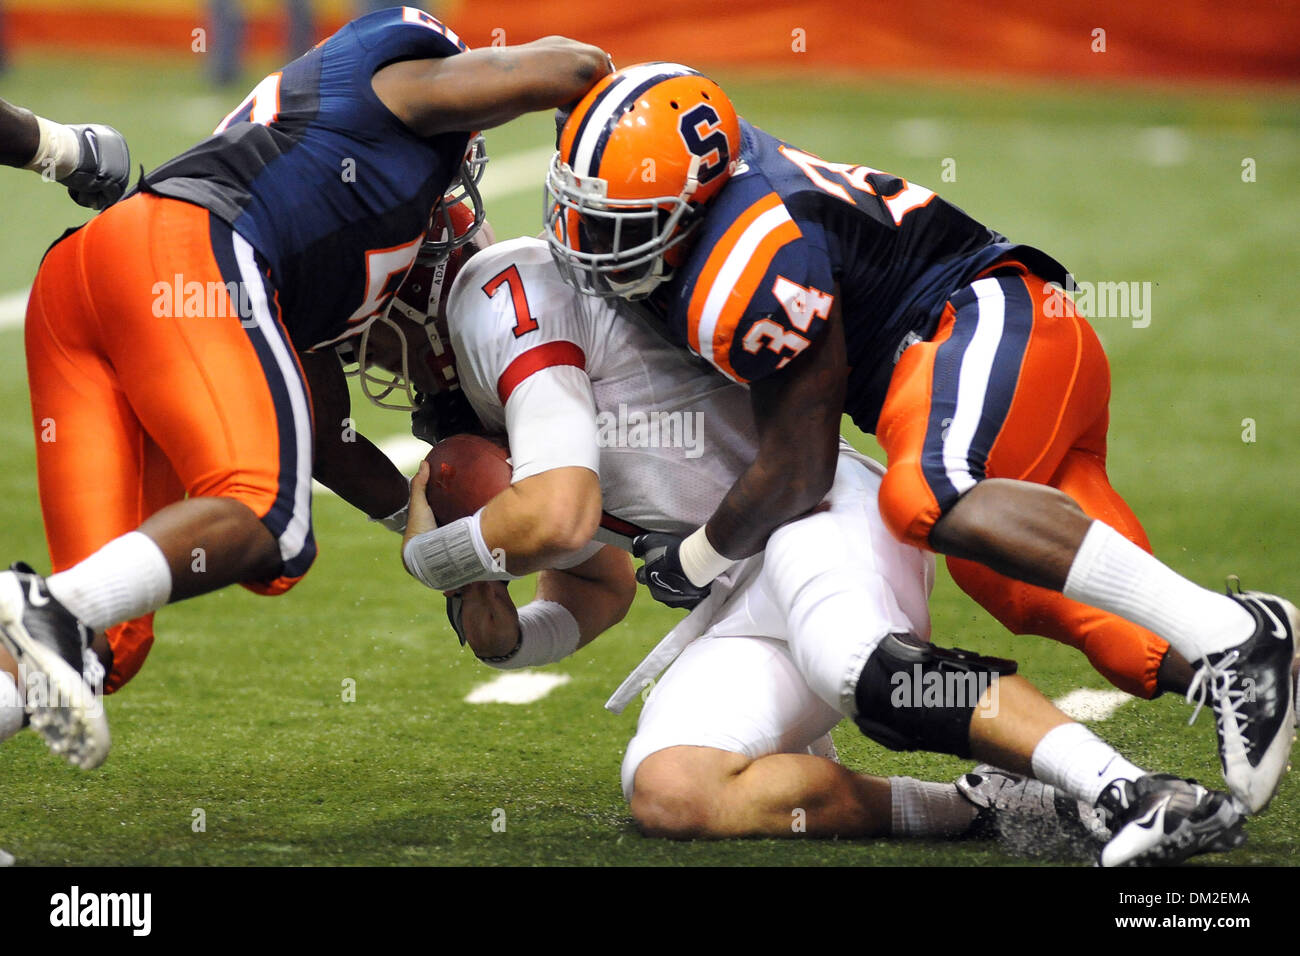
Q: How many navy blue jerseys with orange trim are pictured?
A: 2